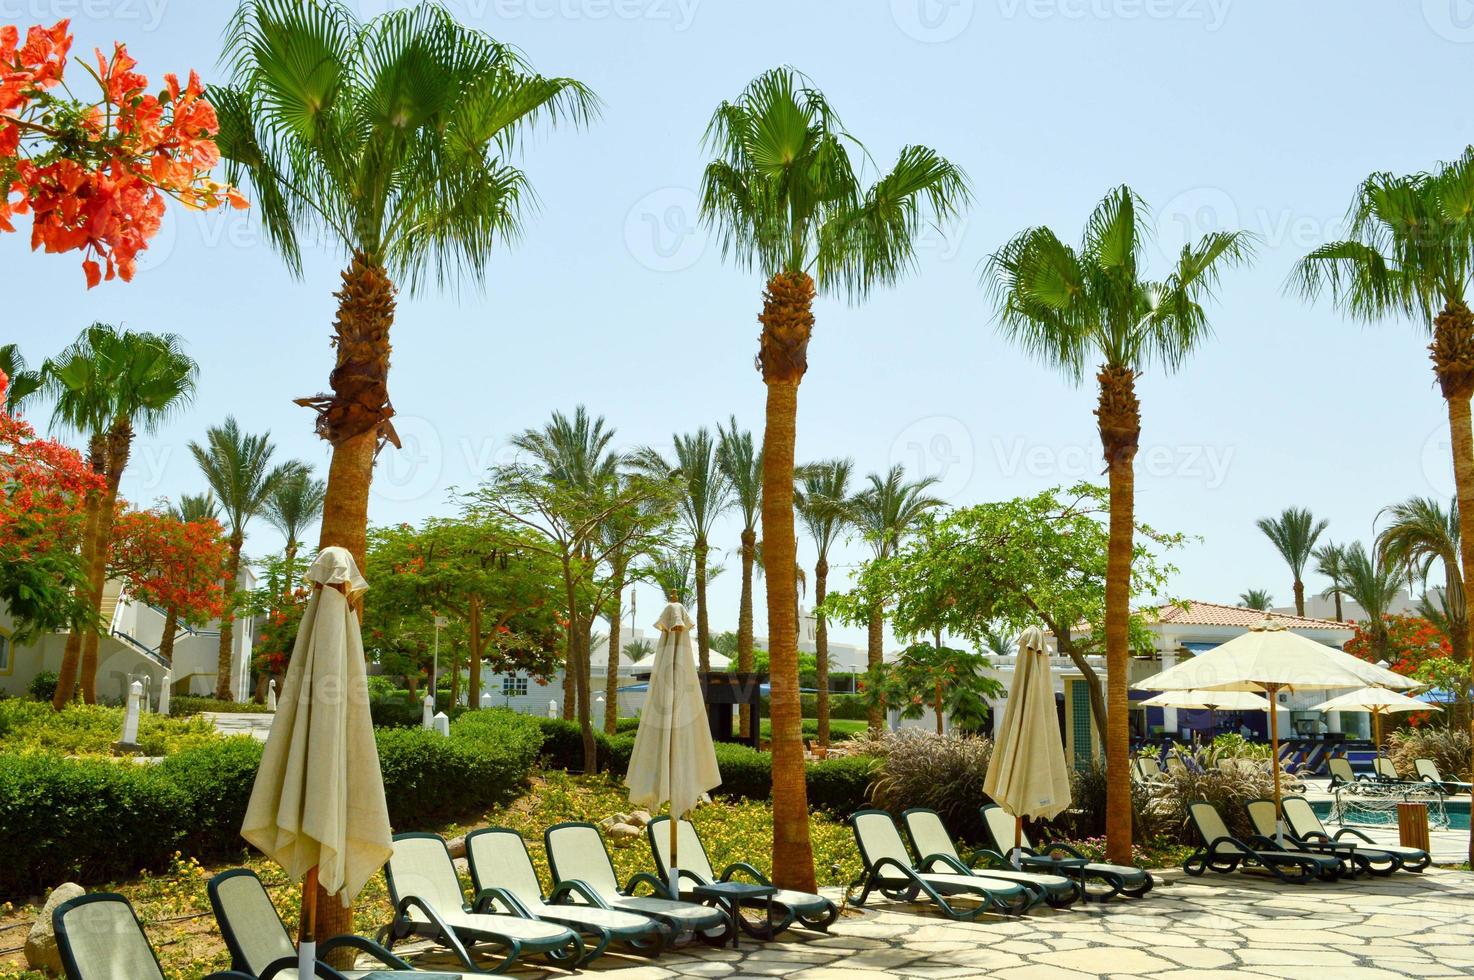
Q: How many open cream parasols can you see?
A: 3